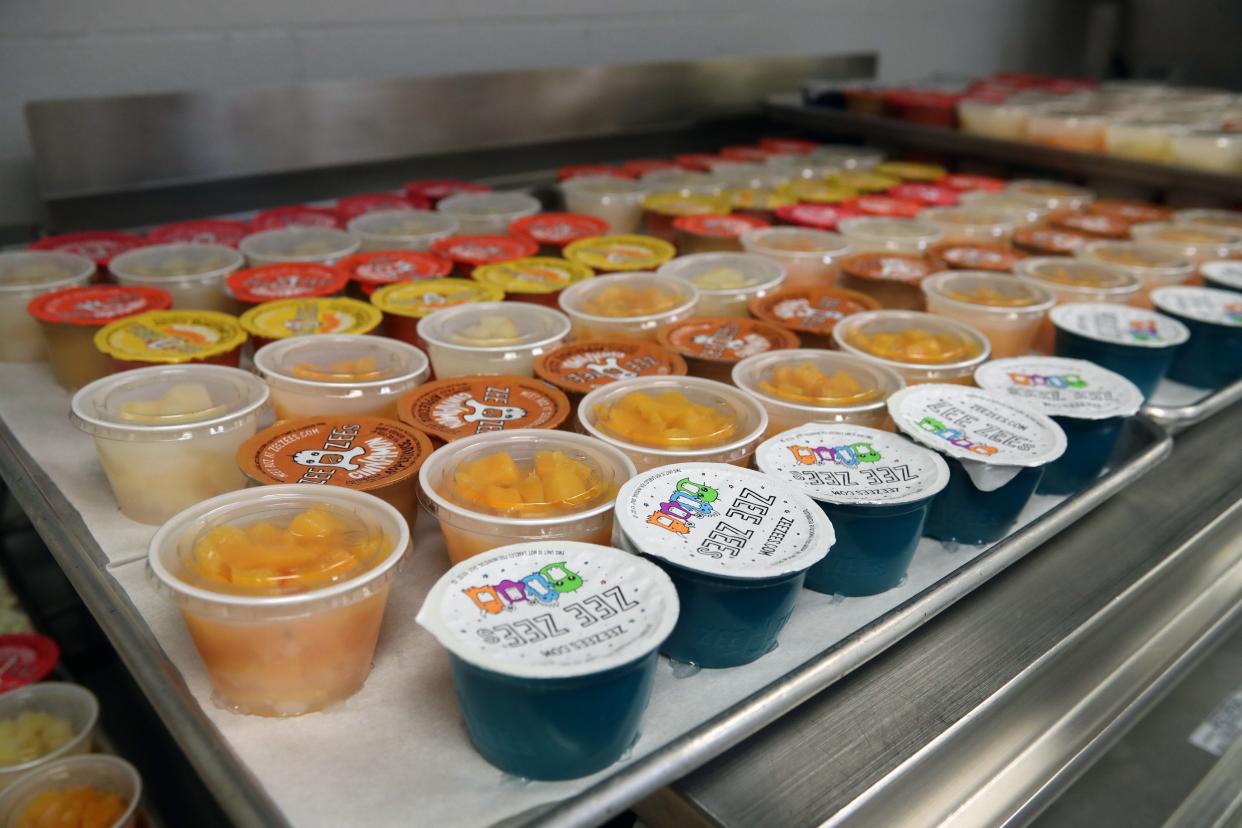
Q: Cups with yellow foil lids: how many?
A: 10